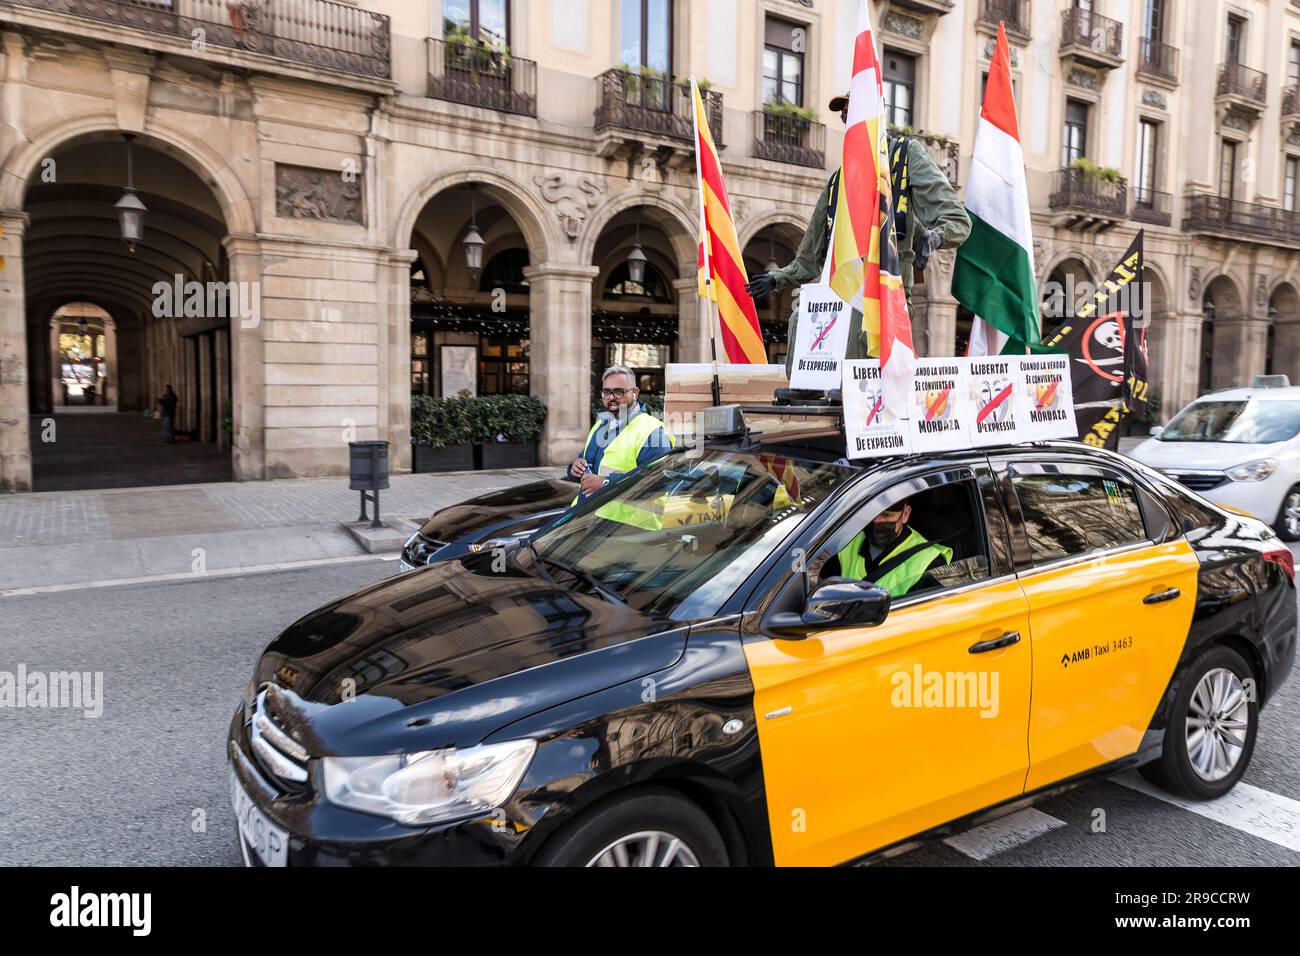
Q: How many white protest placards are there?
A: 5